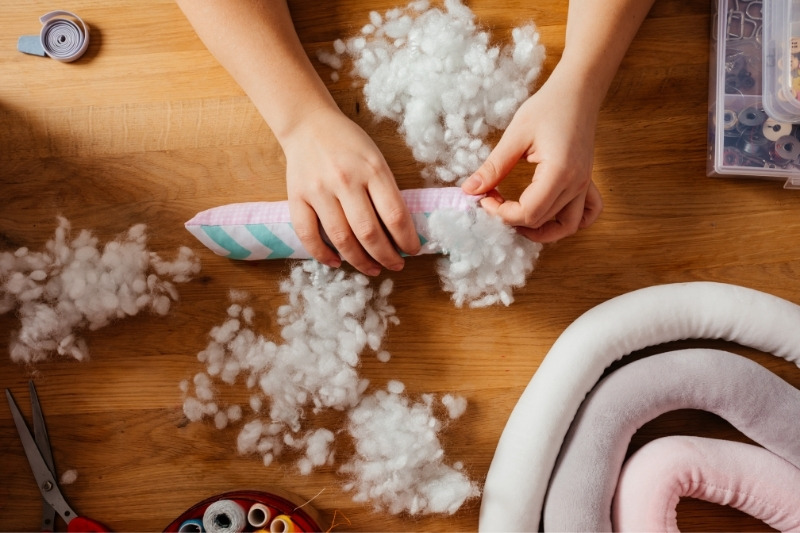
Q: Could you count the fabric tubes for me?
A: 4